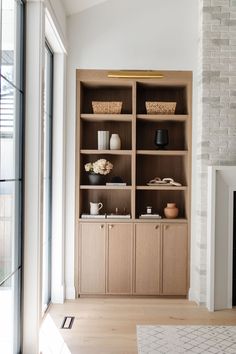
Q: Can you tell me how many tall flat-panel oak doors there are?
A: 4